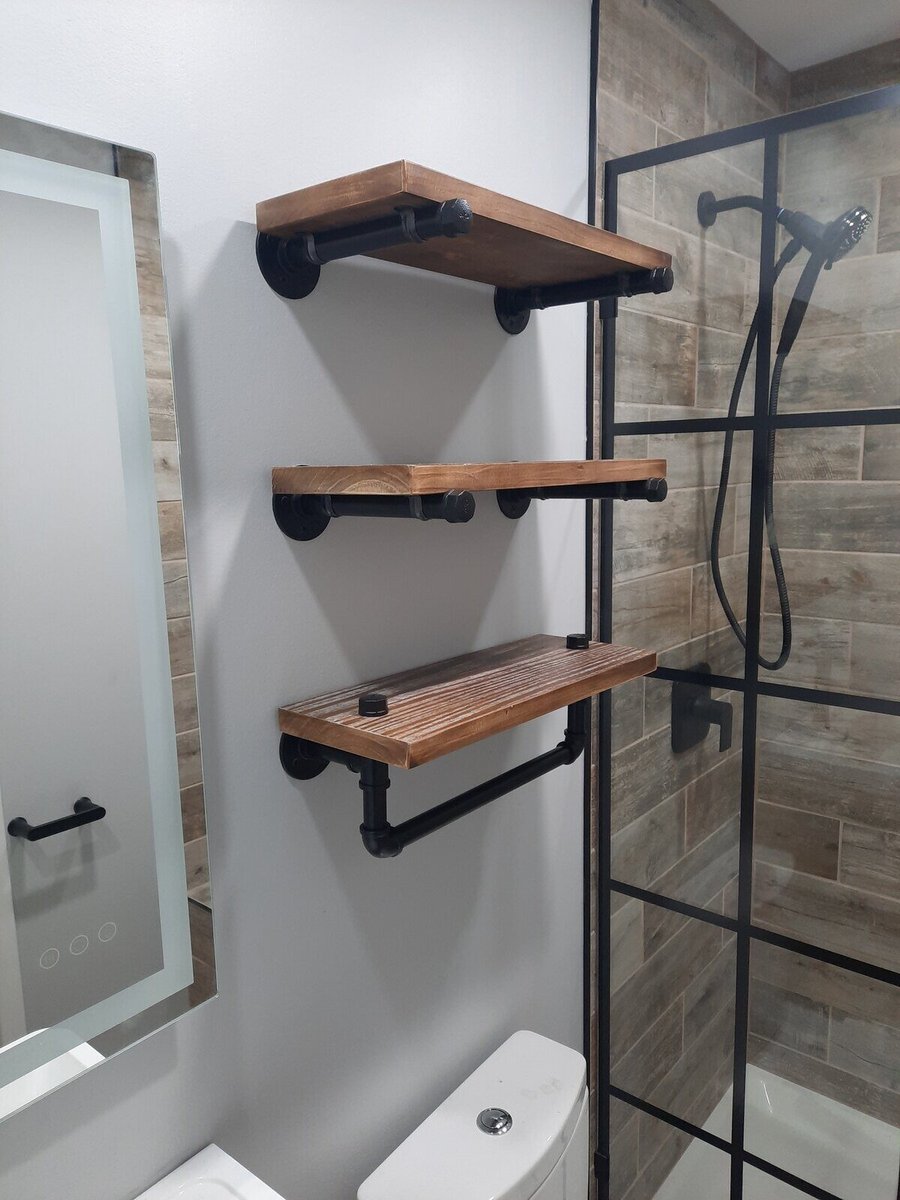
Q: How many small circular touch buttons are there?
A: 3